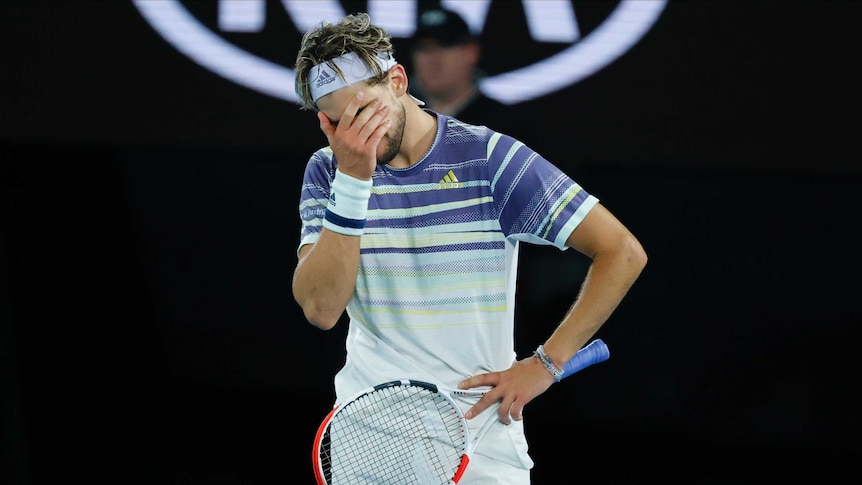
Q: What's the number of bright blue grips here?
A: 1